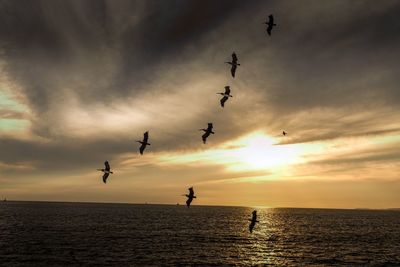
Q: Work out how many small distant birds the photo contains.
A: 1